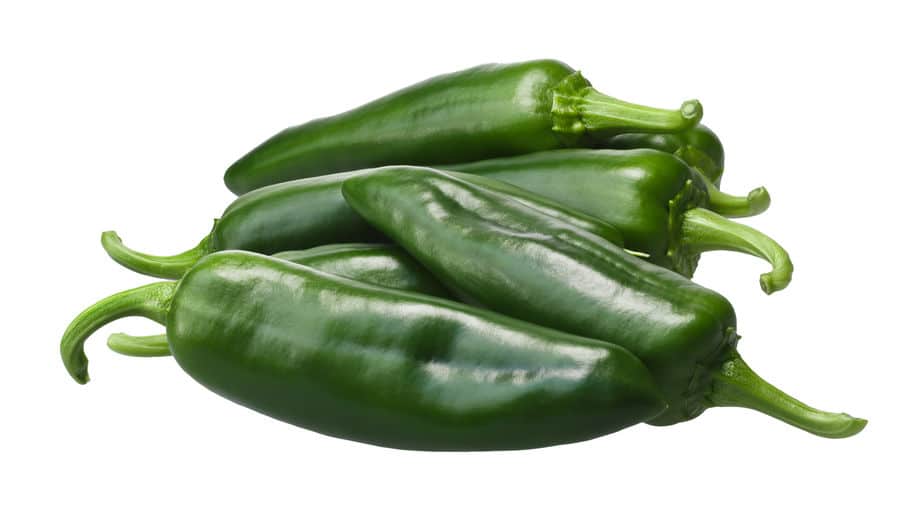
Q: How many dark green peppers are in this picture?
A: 7